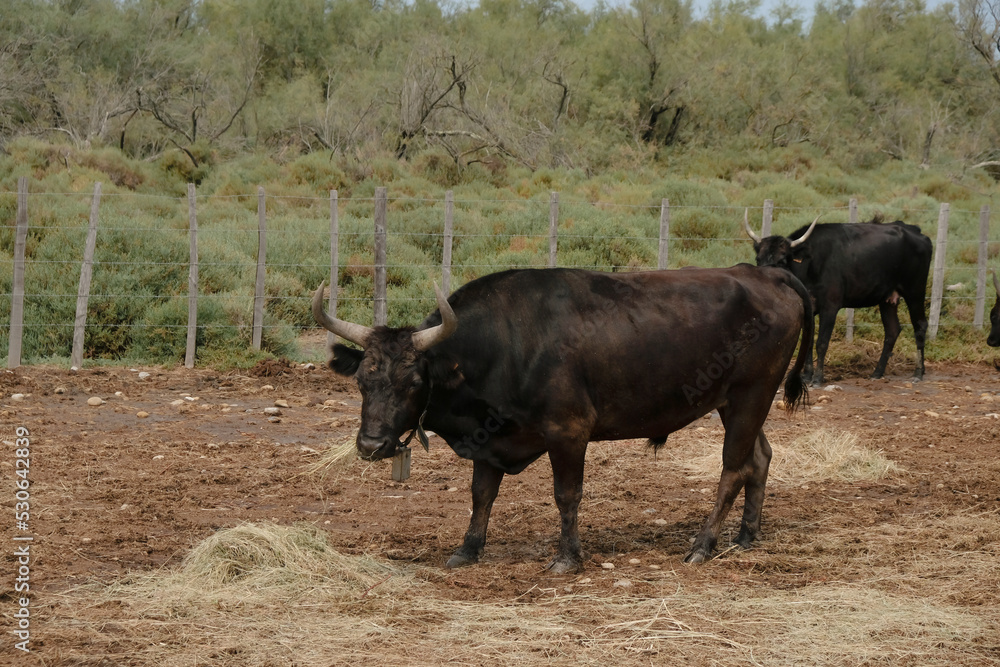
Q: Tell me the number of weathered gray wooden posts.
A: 13